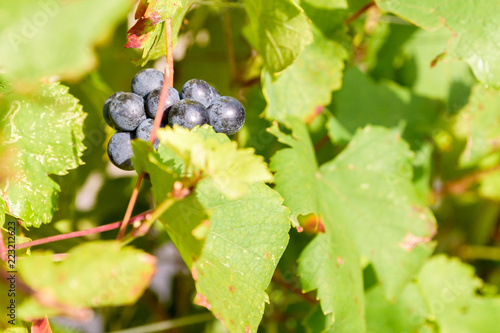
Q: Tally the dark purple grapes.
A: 10